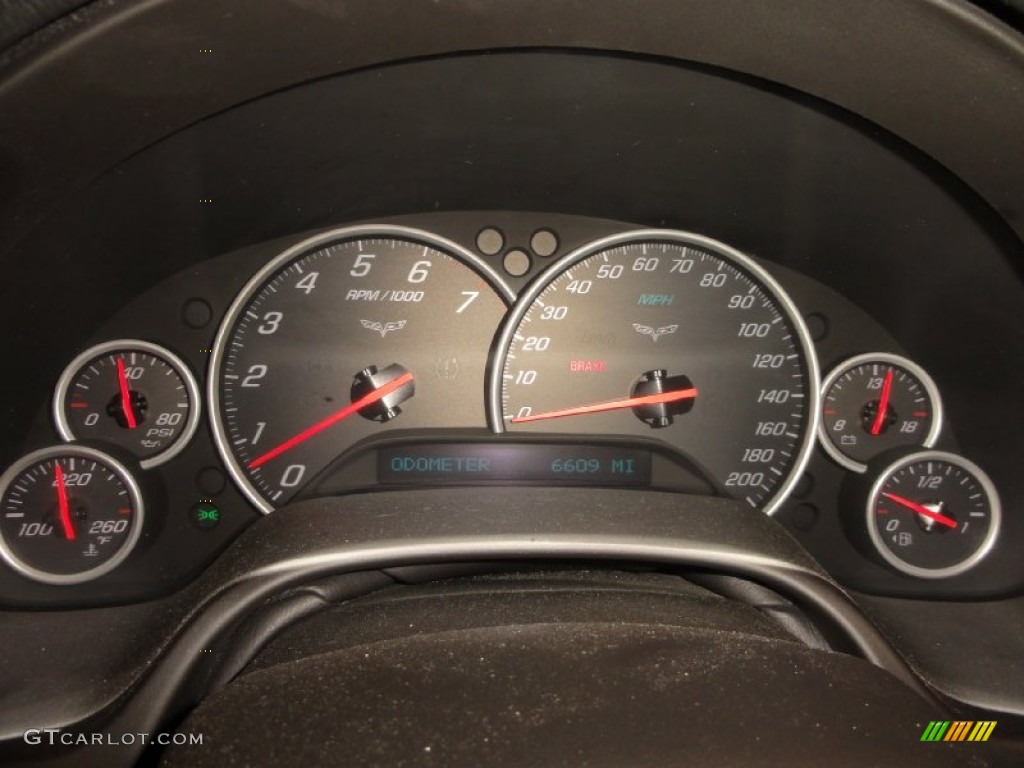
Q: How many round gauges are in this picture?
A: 6